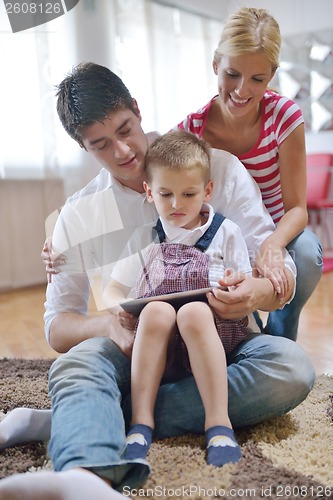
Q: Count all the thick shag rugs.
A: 1